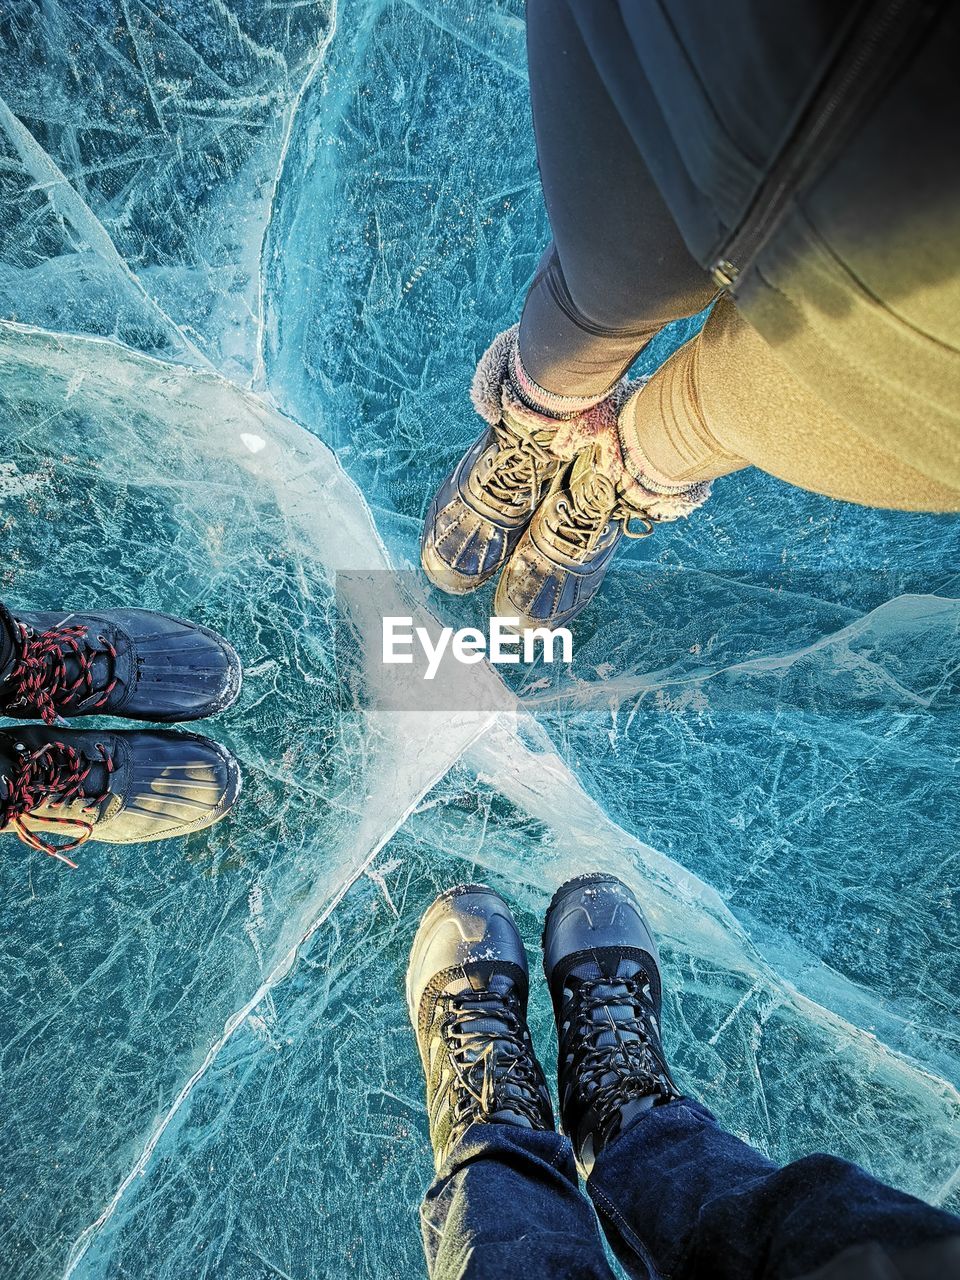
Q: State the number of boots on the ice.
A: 6